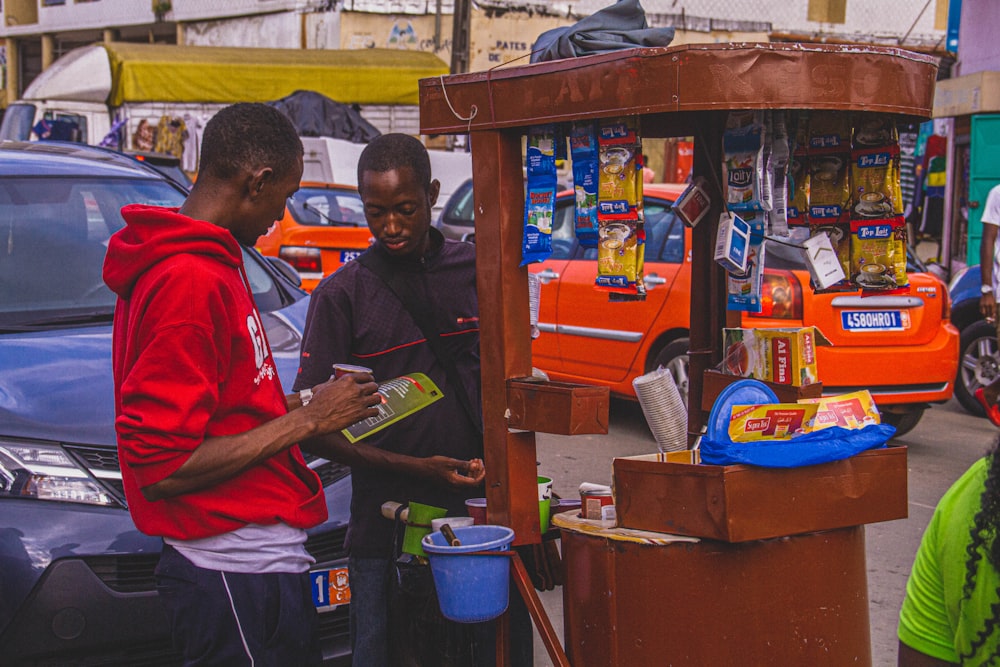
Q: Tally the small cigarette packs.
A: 3